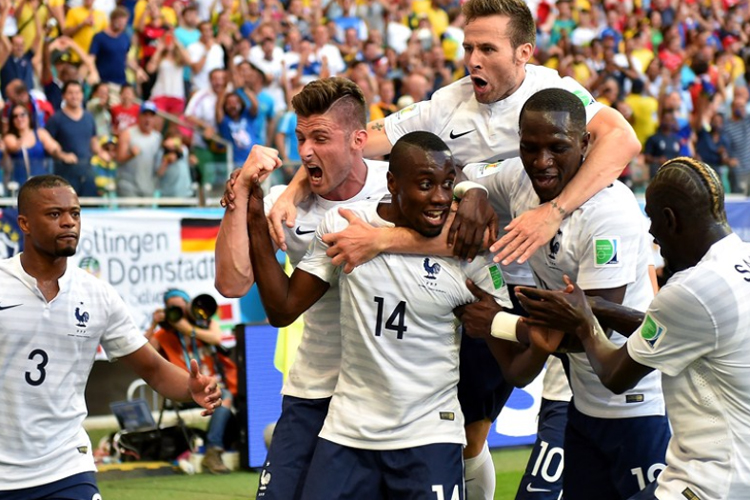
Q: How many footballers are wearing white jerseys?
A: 6